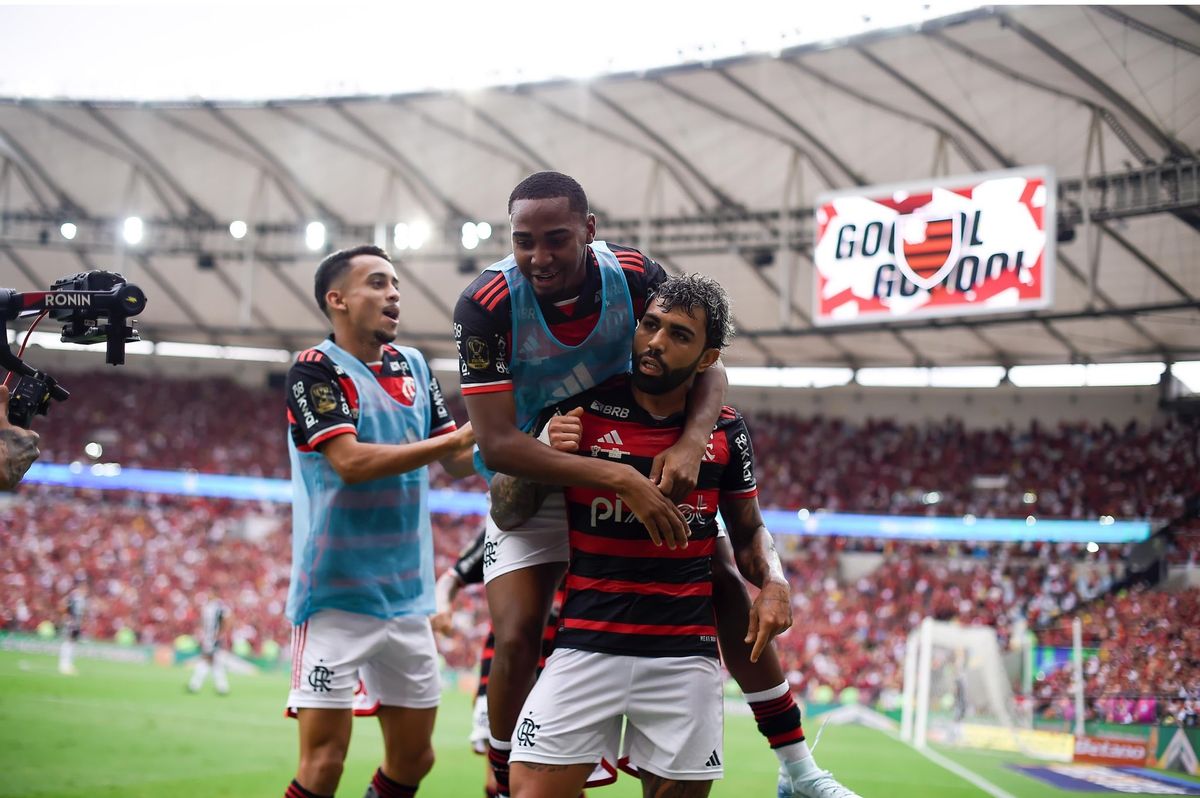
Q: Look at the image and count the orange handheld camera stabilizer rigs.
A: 0